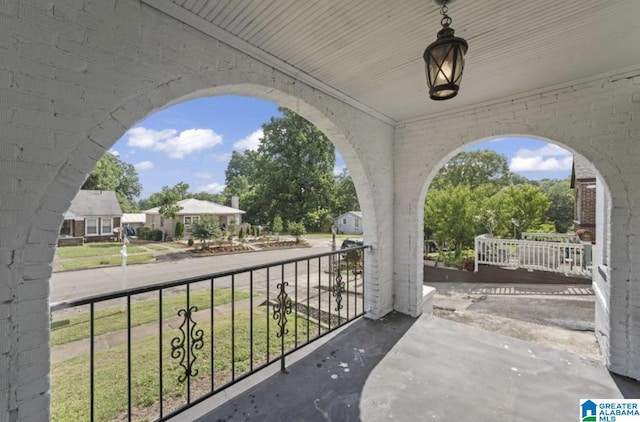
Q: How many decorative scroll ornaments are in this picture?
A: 3